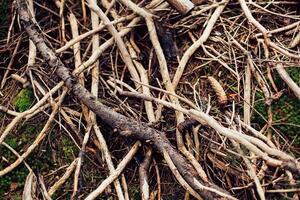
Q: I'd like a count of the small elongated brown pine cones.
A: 1